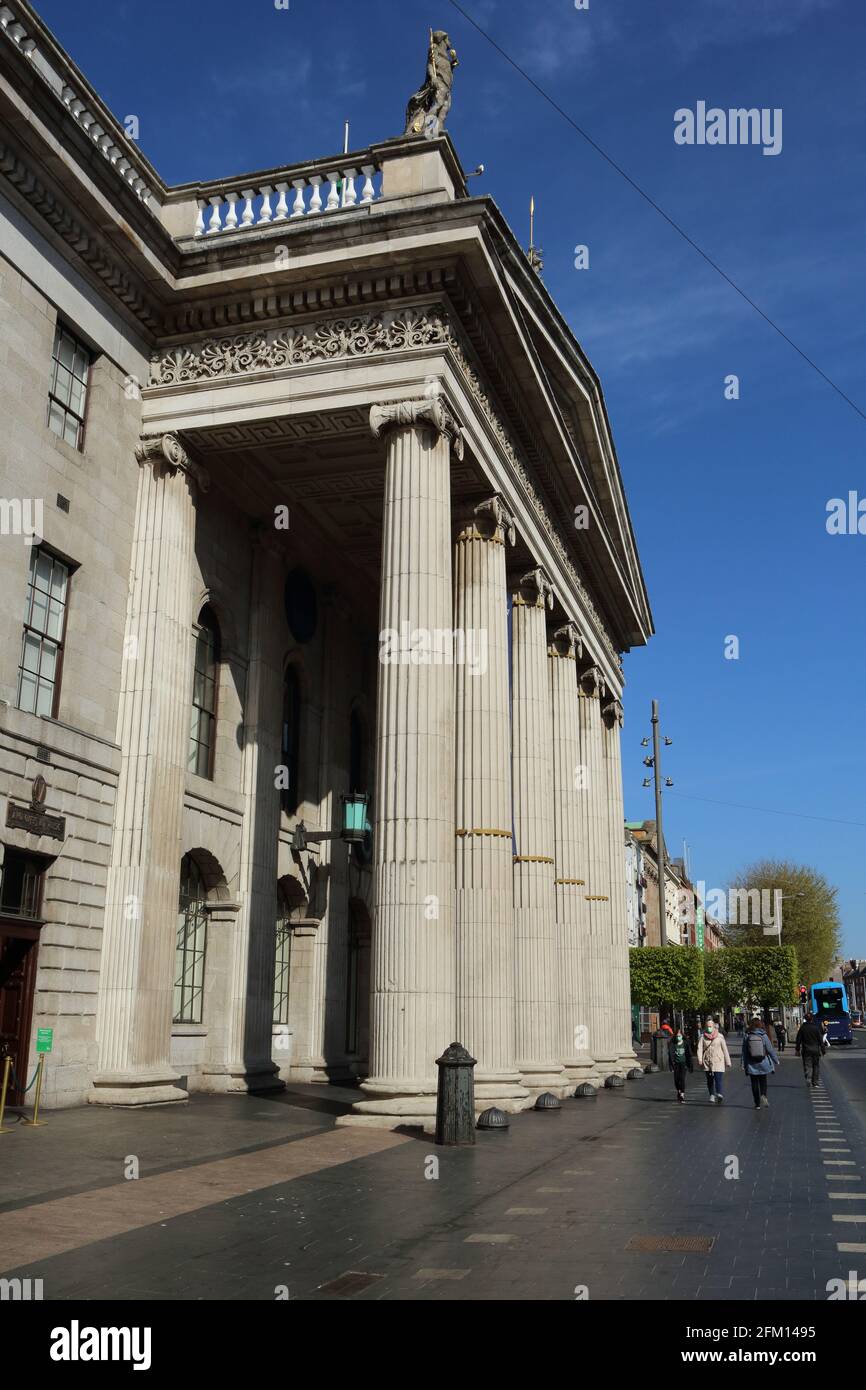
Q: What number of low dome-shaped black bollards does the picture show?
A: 6